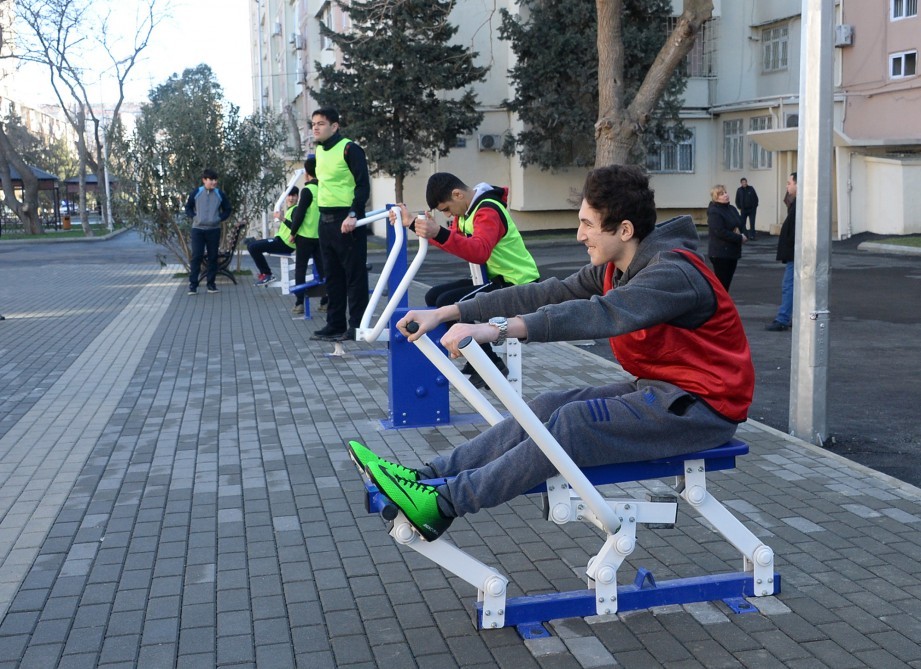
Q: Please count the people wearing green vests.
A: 4